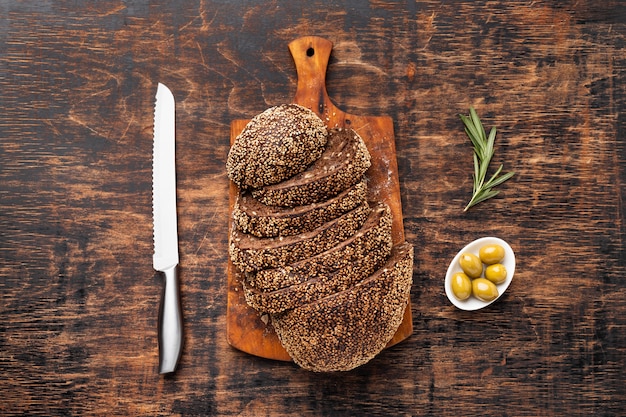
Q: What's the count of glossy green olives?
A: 5